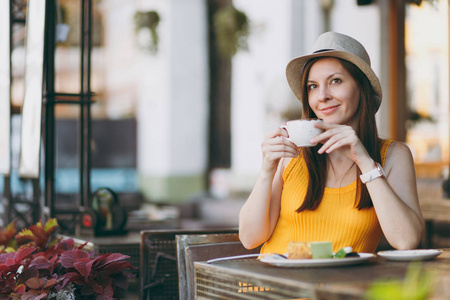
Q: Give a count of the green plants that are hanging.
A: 2